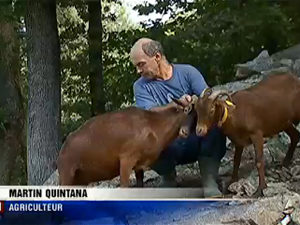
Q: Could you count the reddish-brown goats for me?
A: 2